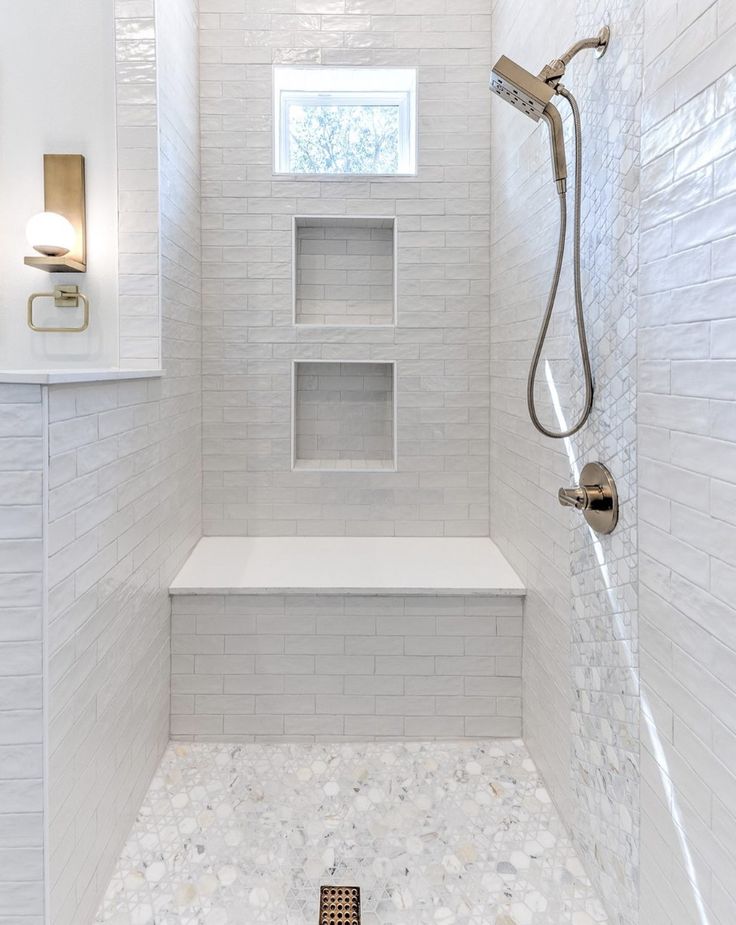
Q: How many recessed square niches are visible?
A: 2